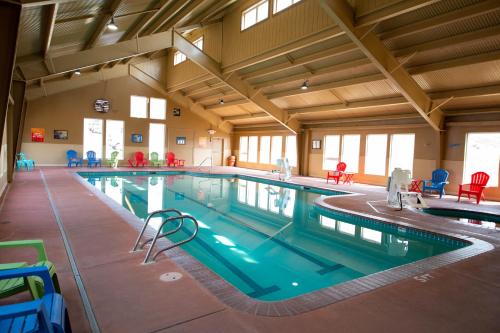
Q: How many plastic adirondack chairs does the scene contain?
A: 12